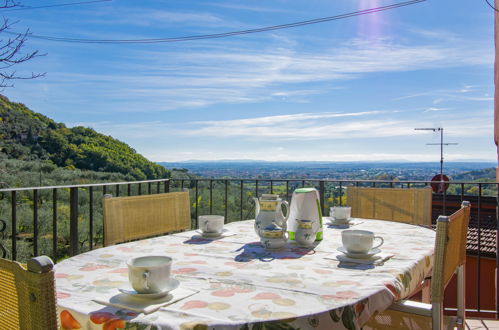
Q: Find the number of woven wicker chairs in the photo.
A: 4